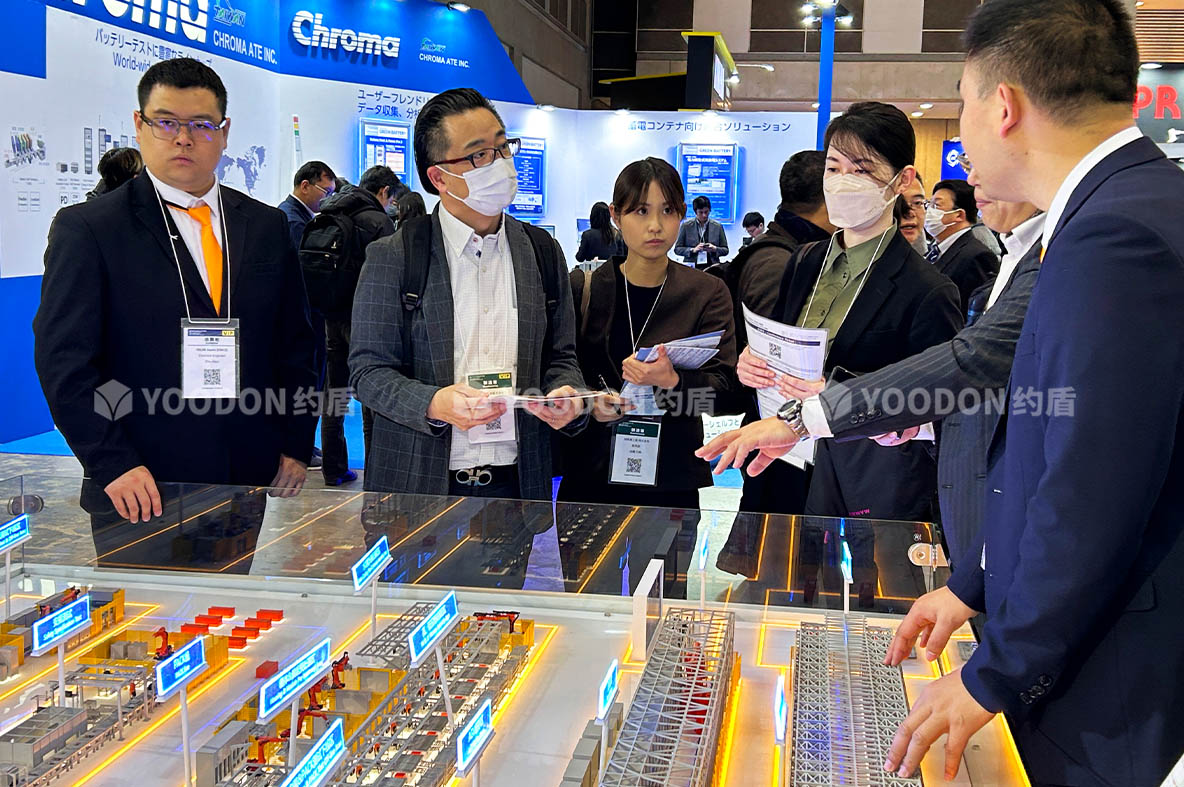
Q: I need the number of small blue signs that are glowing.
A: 12